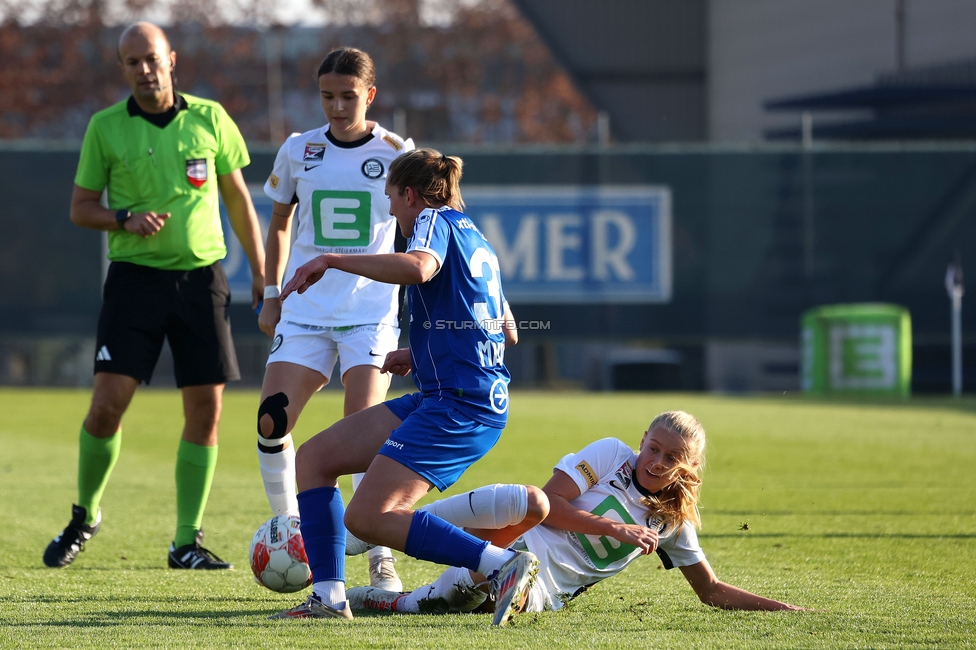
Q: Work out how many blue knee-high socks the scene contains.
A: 2